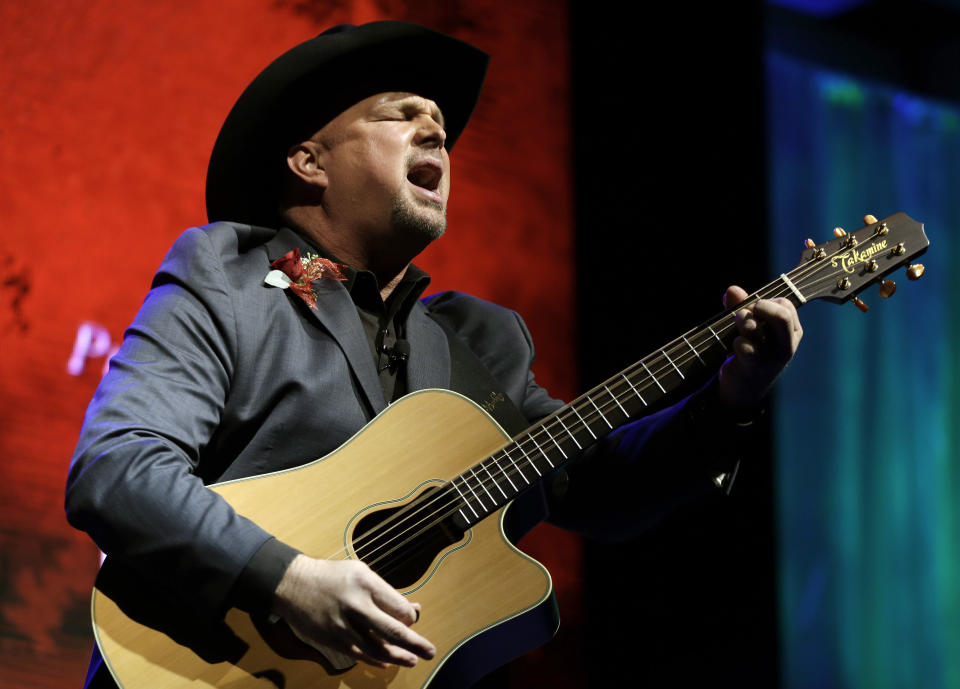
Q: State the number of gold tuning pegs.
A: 6